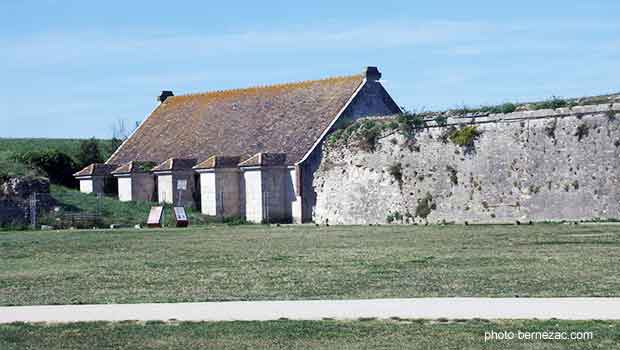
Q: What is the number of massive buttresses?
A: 5